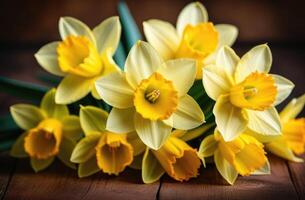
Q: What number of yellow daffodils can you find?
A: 9